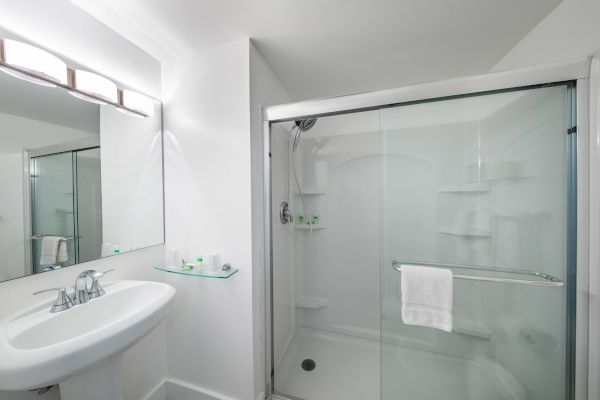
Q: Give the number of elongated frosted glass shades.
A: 3